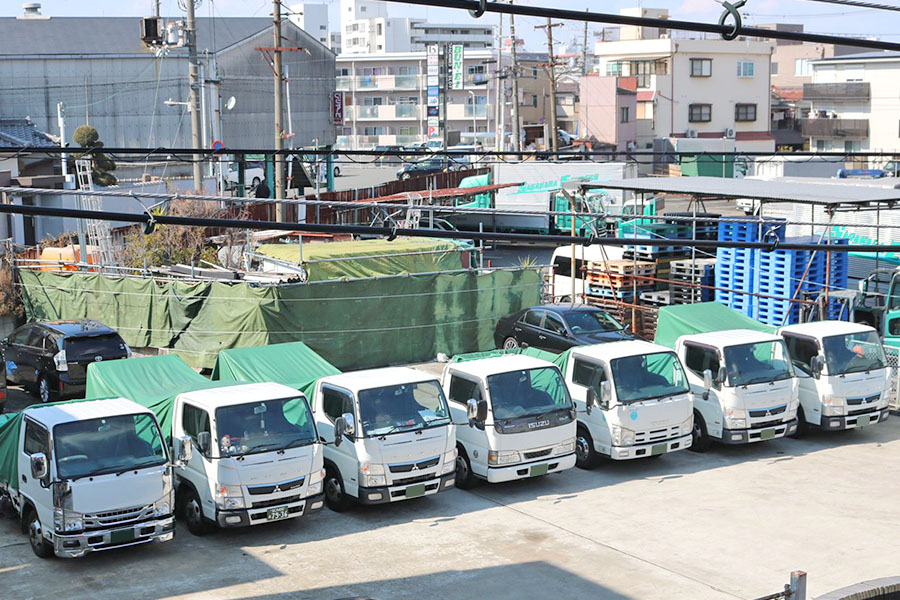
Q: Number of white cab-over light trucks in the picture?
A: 7